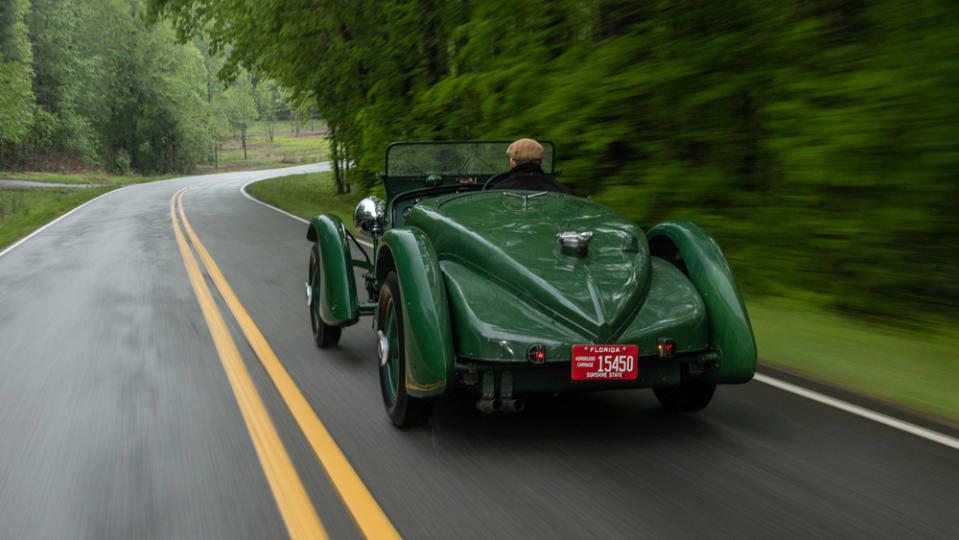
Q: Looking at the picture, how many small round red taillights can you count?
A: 2